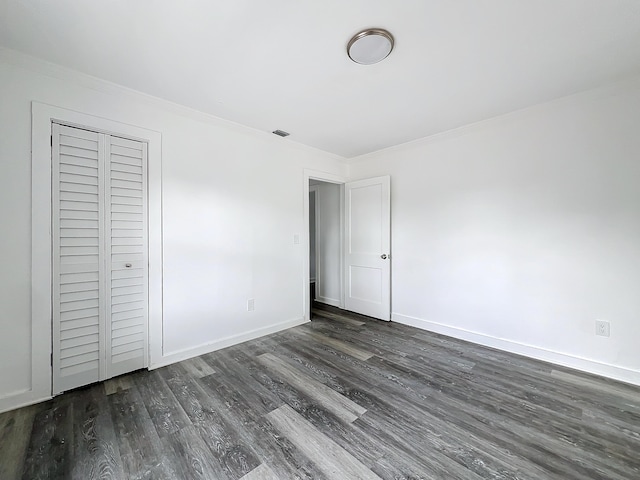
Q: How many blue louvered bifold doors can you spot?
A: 0